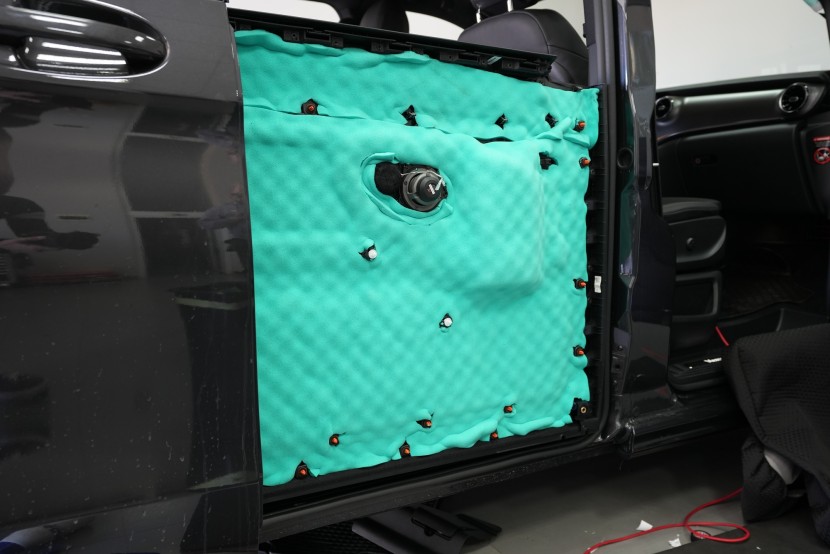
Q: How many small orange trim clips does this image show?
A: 11